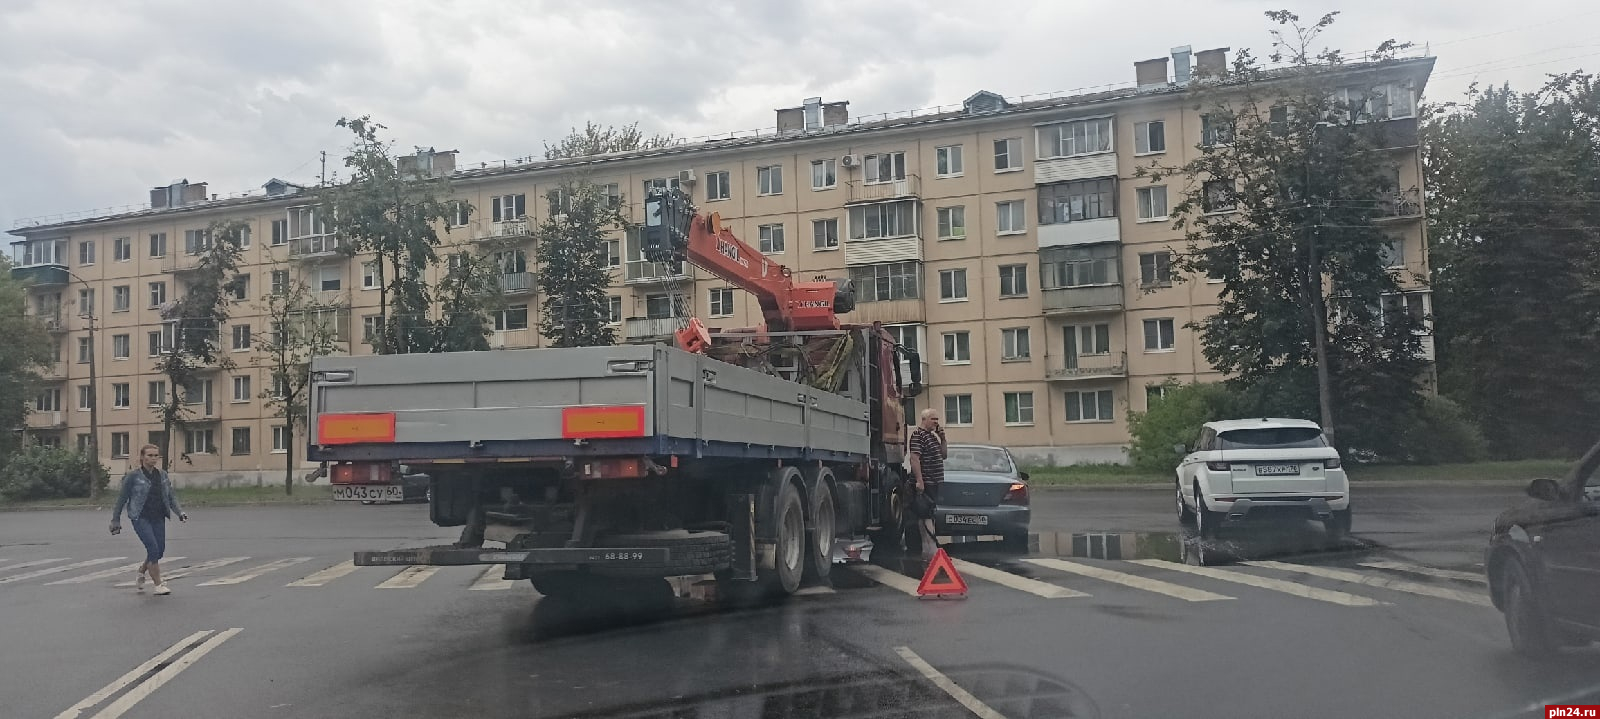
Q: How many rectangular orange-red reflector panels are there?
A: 2